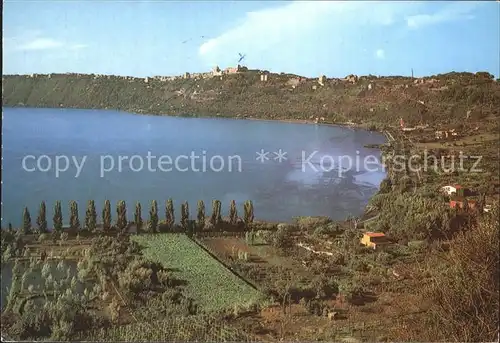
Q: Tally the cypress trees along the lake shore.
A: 15